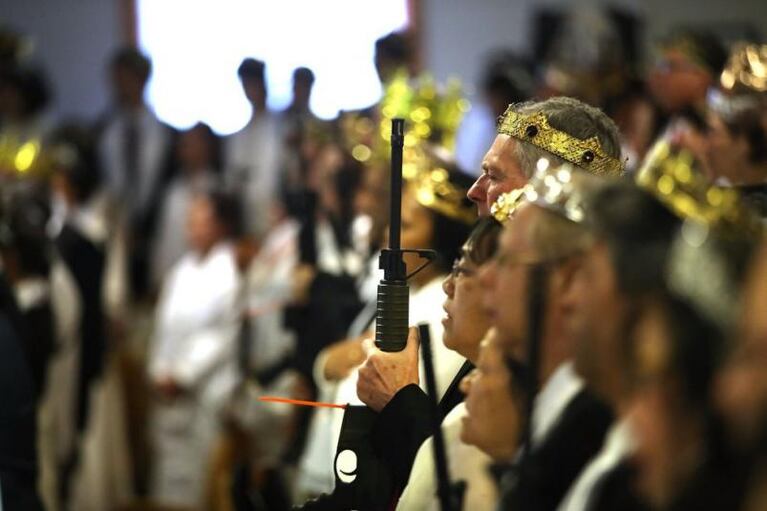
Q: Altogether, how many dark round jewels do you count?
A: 2